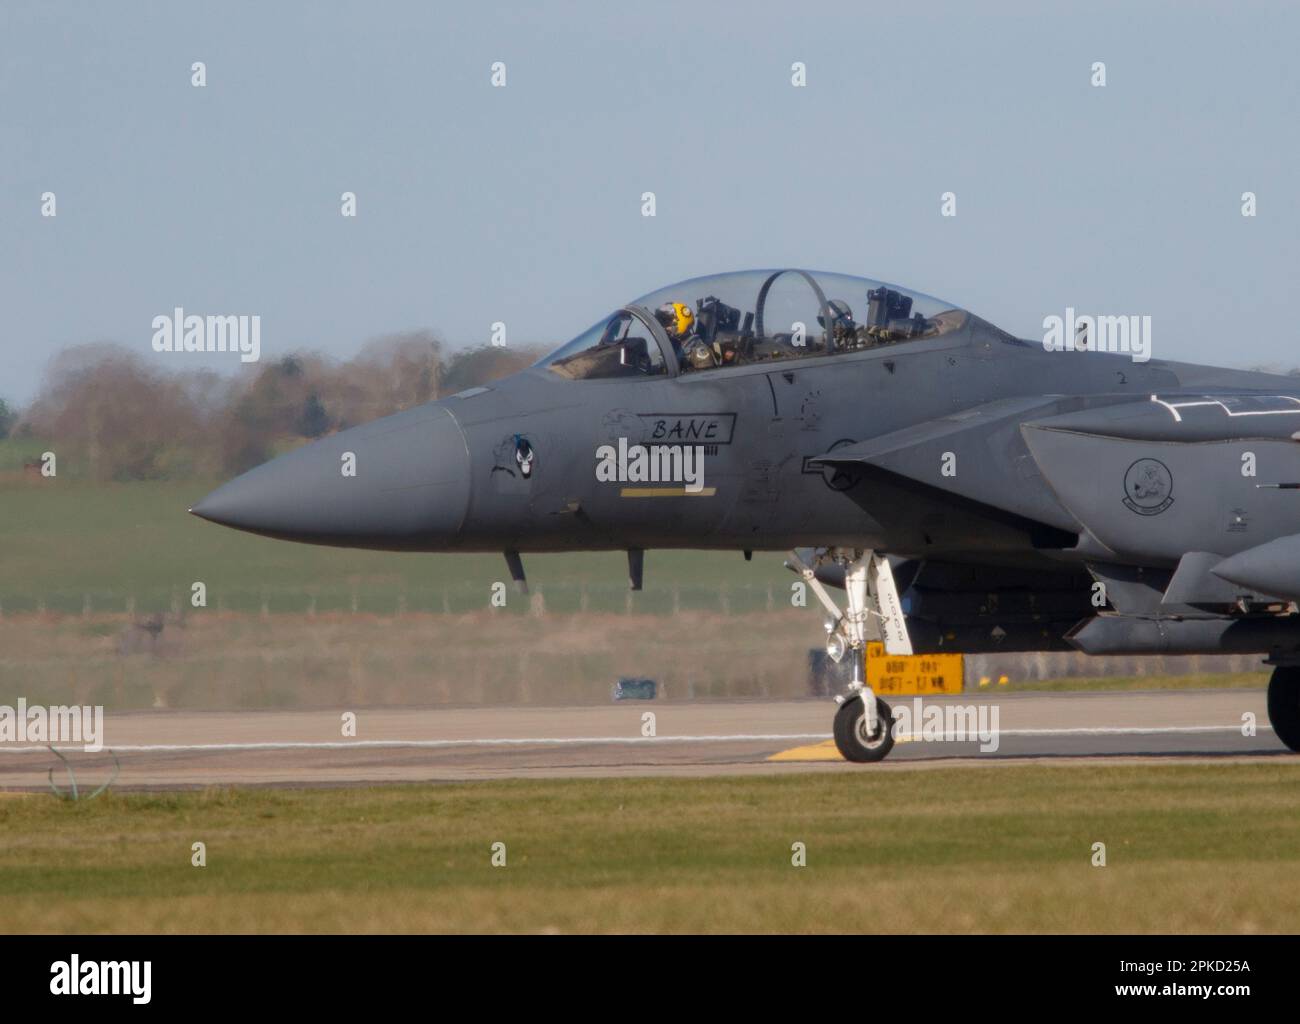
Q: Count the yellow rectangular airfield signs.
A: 1